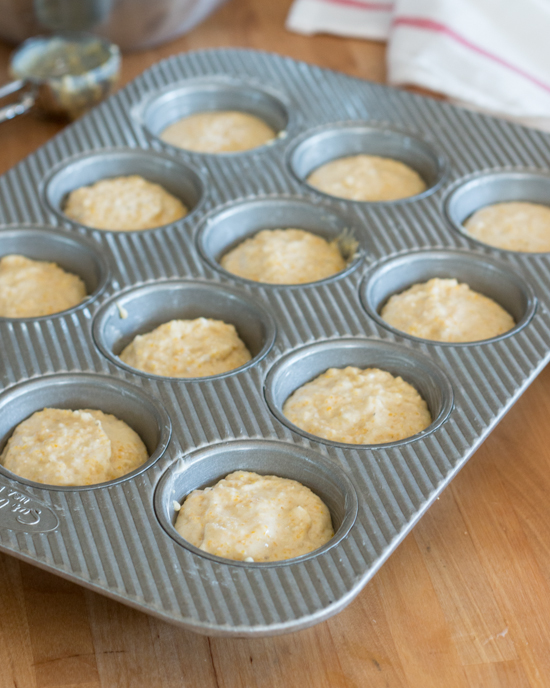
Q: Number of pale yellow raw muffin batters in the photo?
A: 11